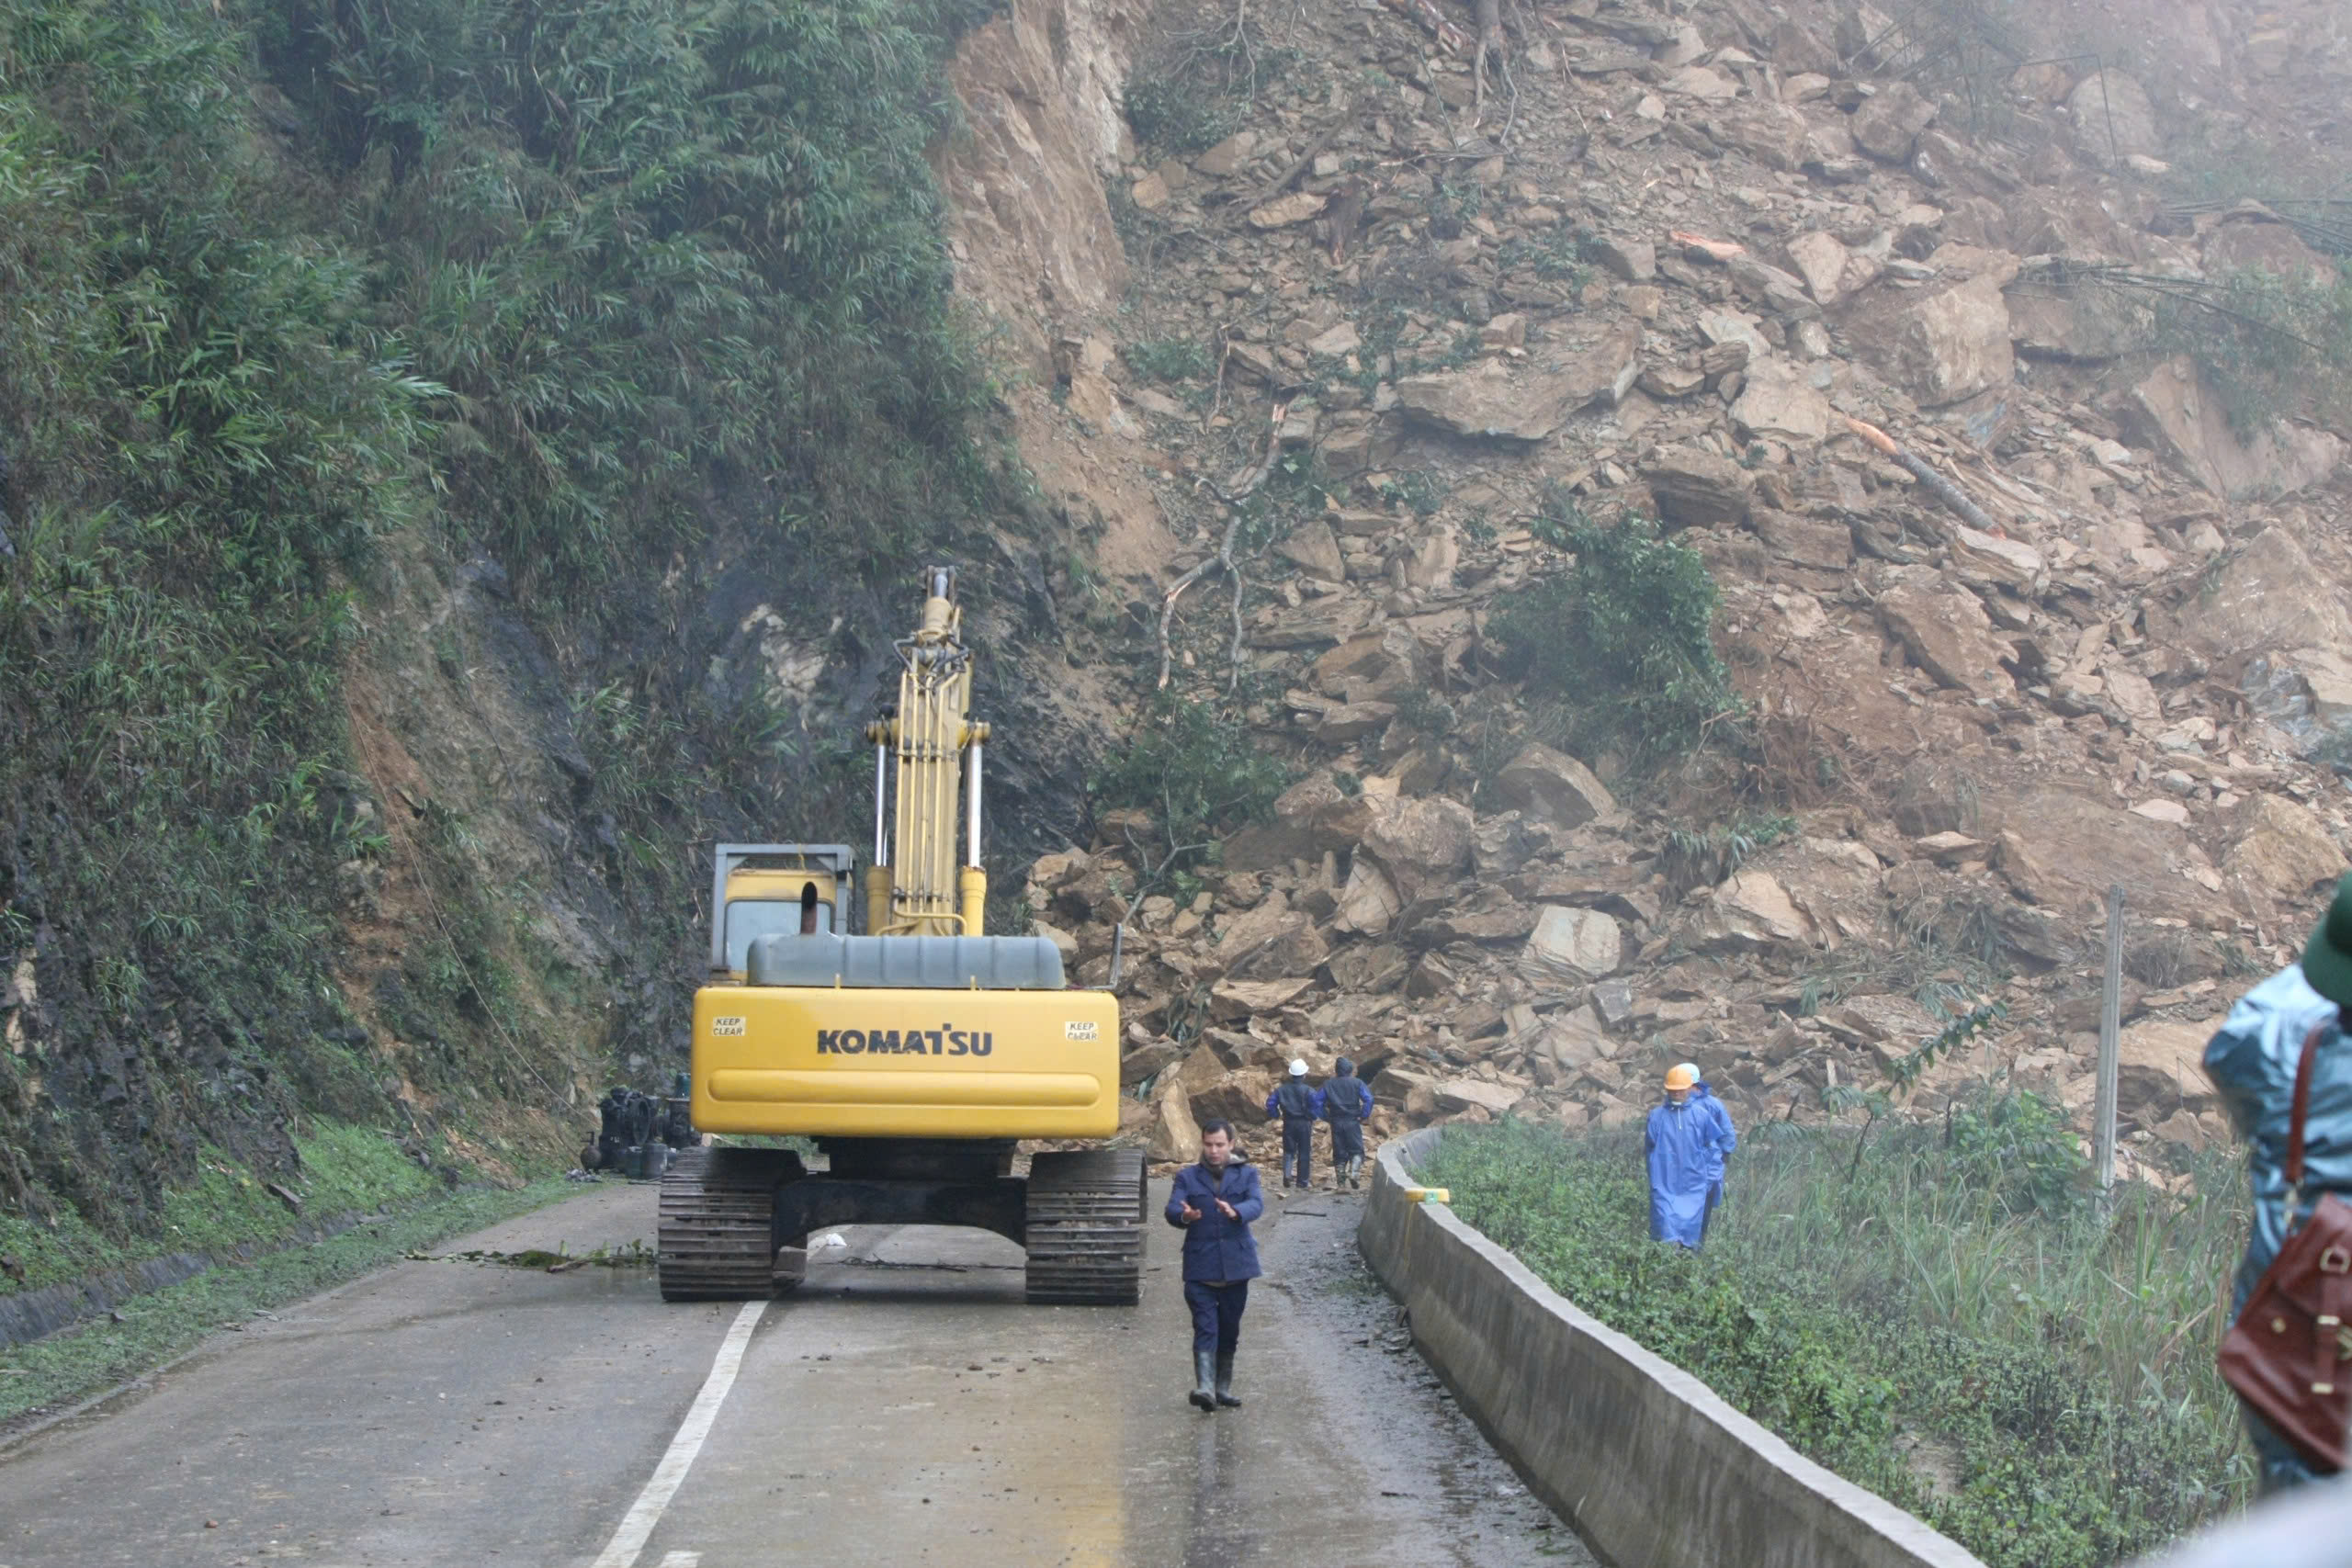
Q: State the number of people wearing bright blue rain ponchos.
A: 2